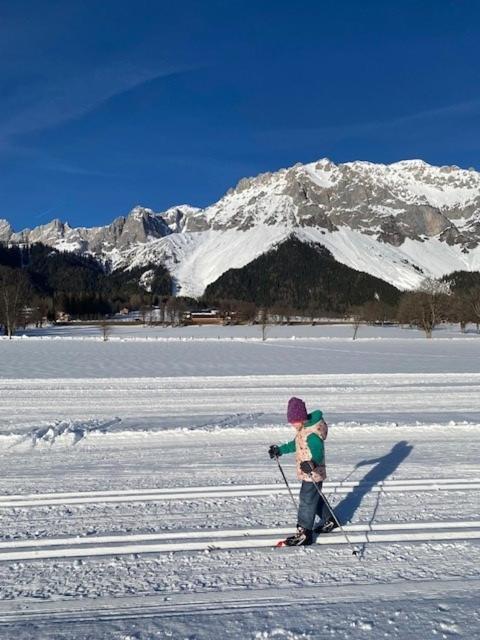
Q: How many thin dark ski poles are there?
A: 2